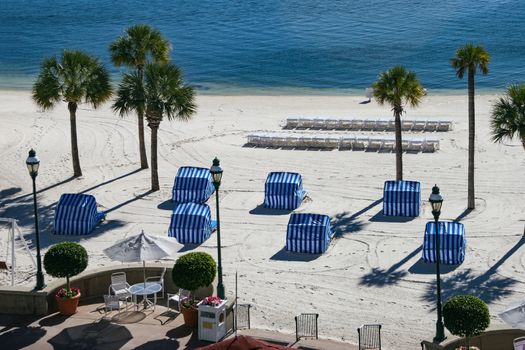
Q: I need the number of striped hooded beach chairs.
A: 7